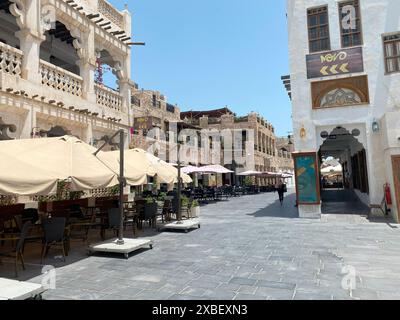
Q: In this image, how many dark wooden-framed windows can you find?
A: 3